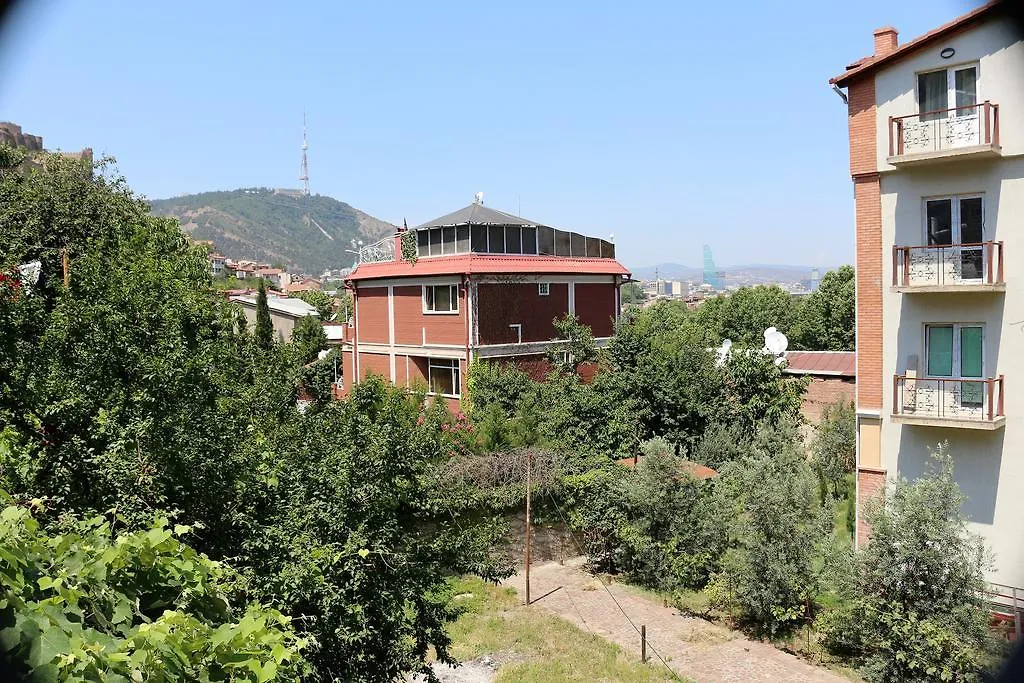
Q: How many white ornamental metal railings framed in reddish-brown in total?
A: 3